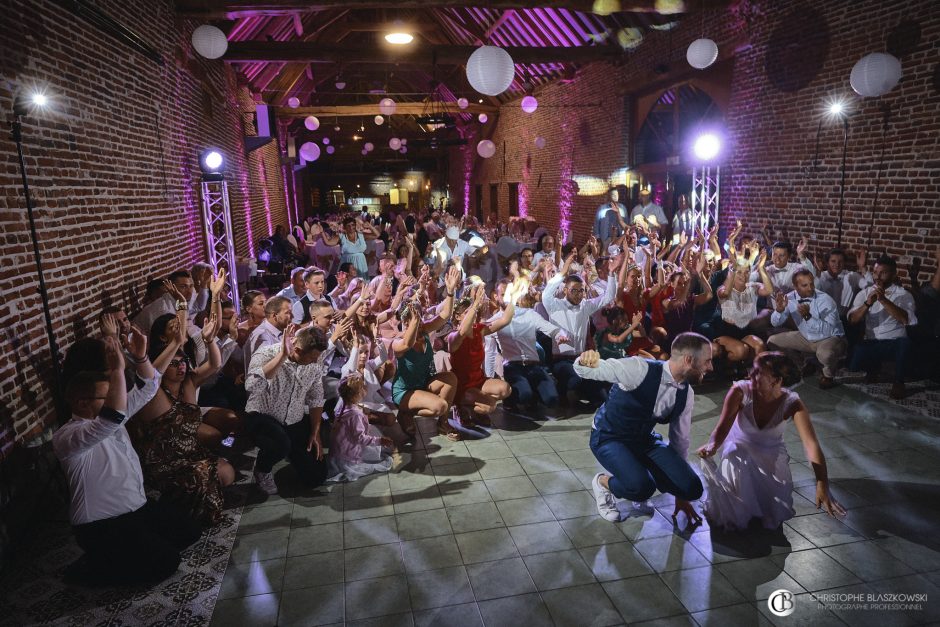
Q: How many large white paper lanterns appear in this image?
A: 4